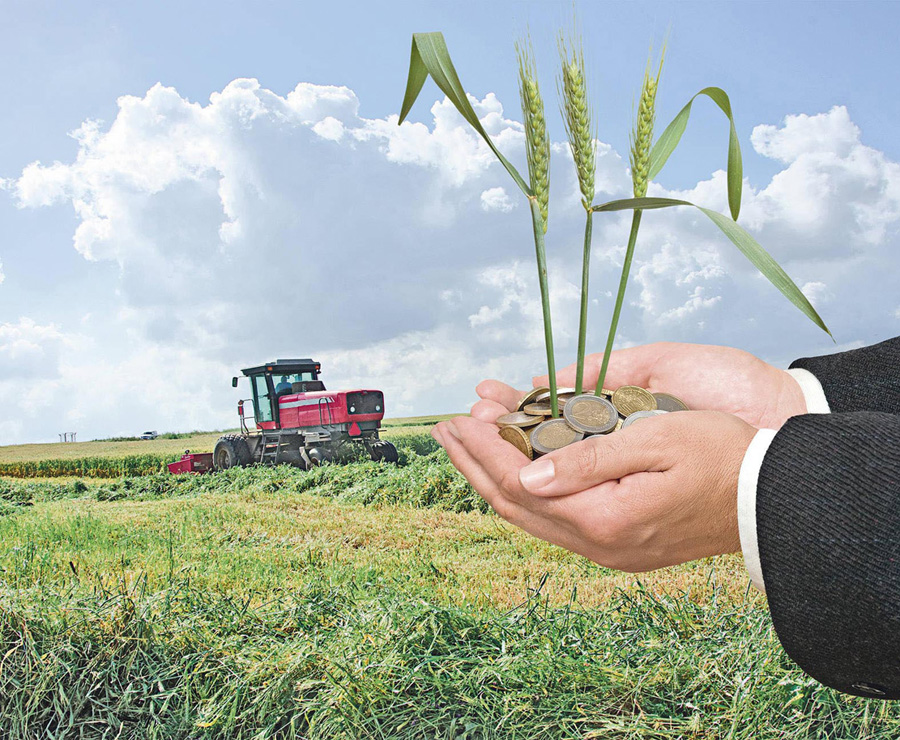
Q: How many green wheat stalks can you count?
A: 3